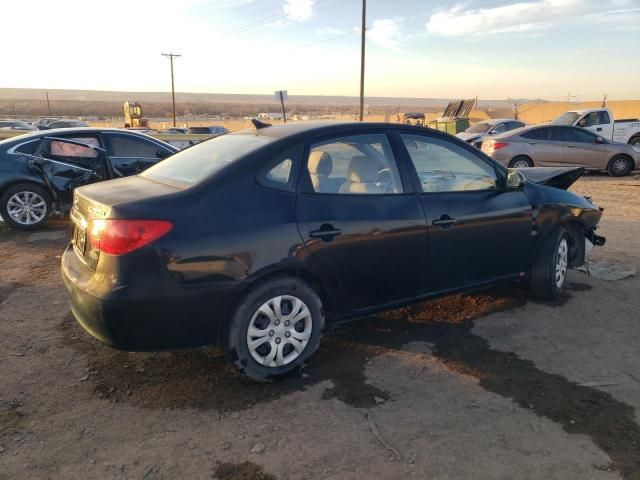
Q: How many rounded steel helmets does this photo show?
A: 0